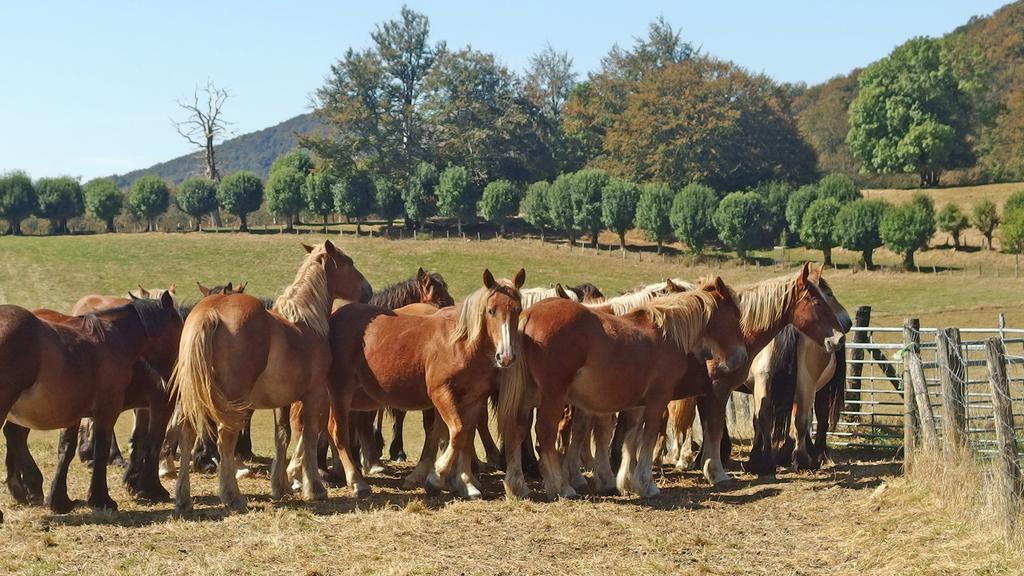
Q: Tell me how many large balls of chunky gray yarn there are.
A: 0